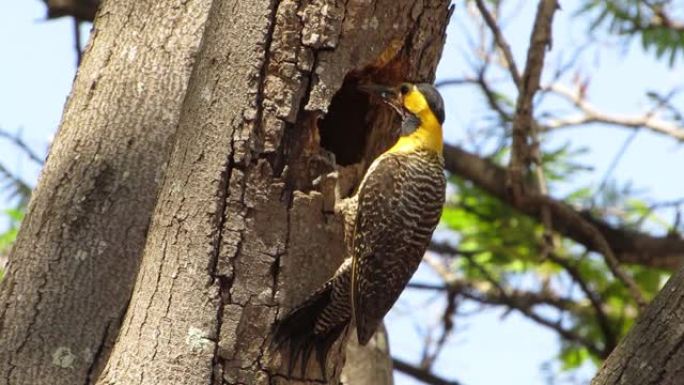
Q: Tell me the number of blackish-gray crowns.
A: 1